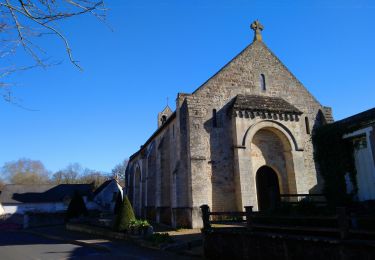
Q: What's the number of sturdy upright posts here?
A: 3